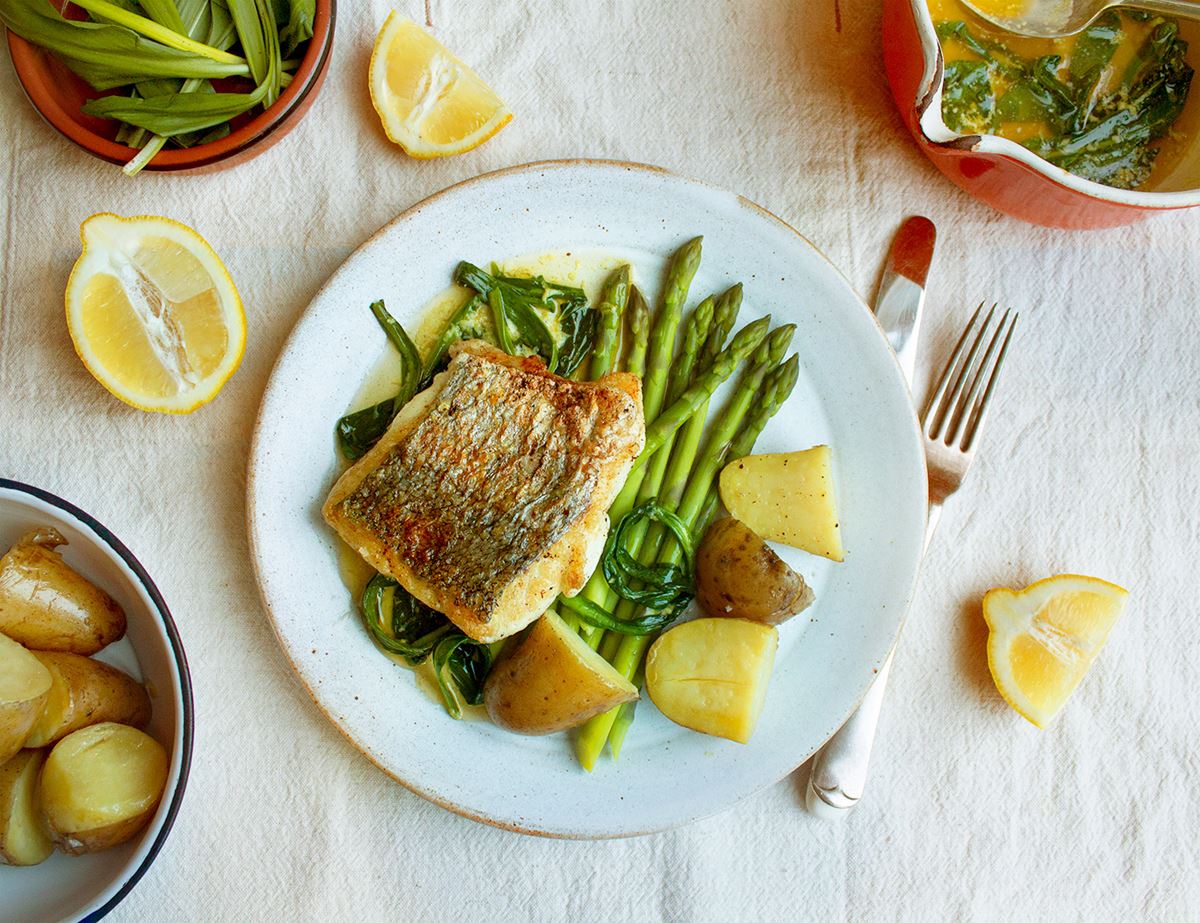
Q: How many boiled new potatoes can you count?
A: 9